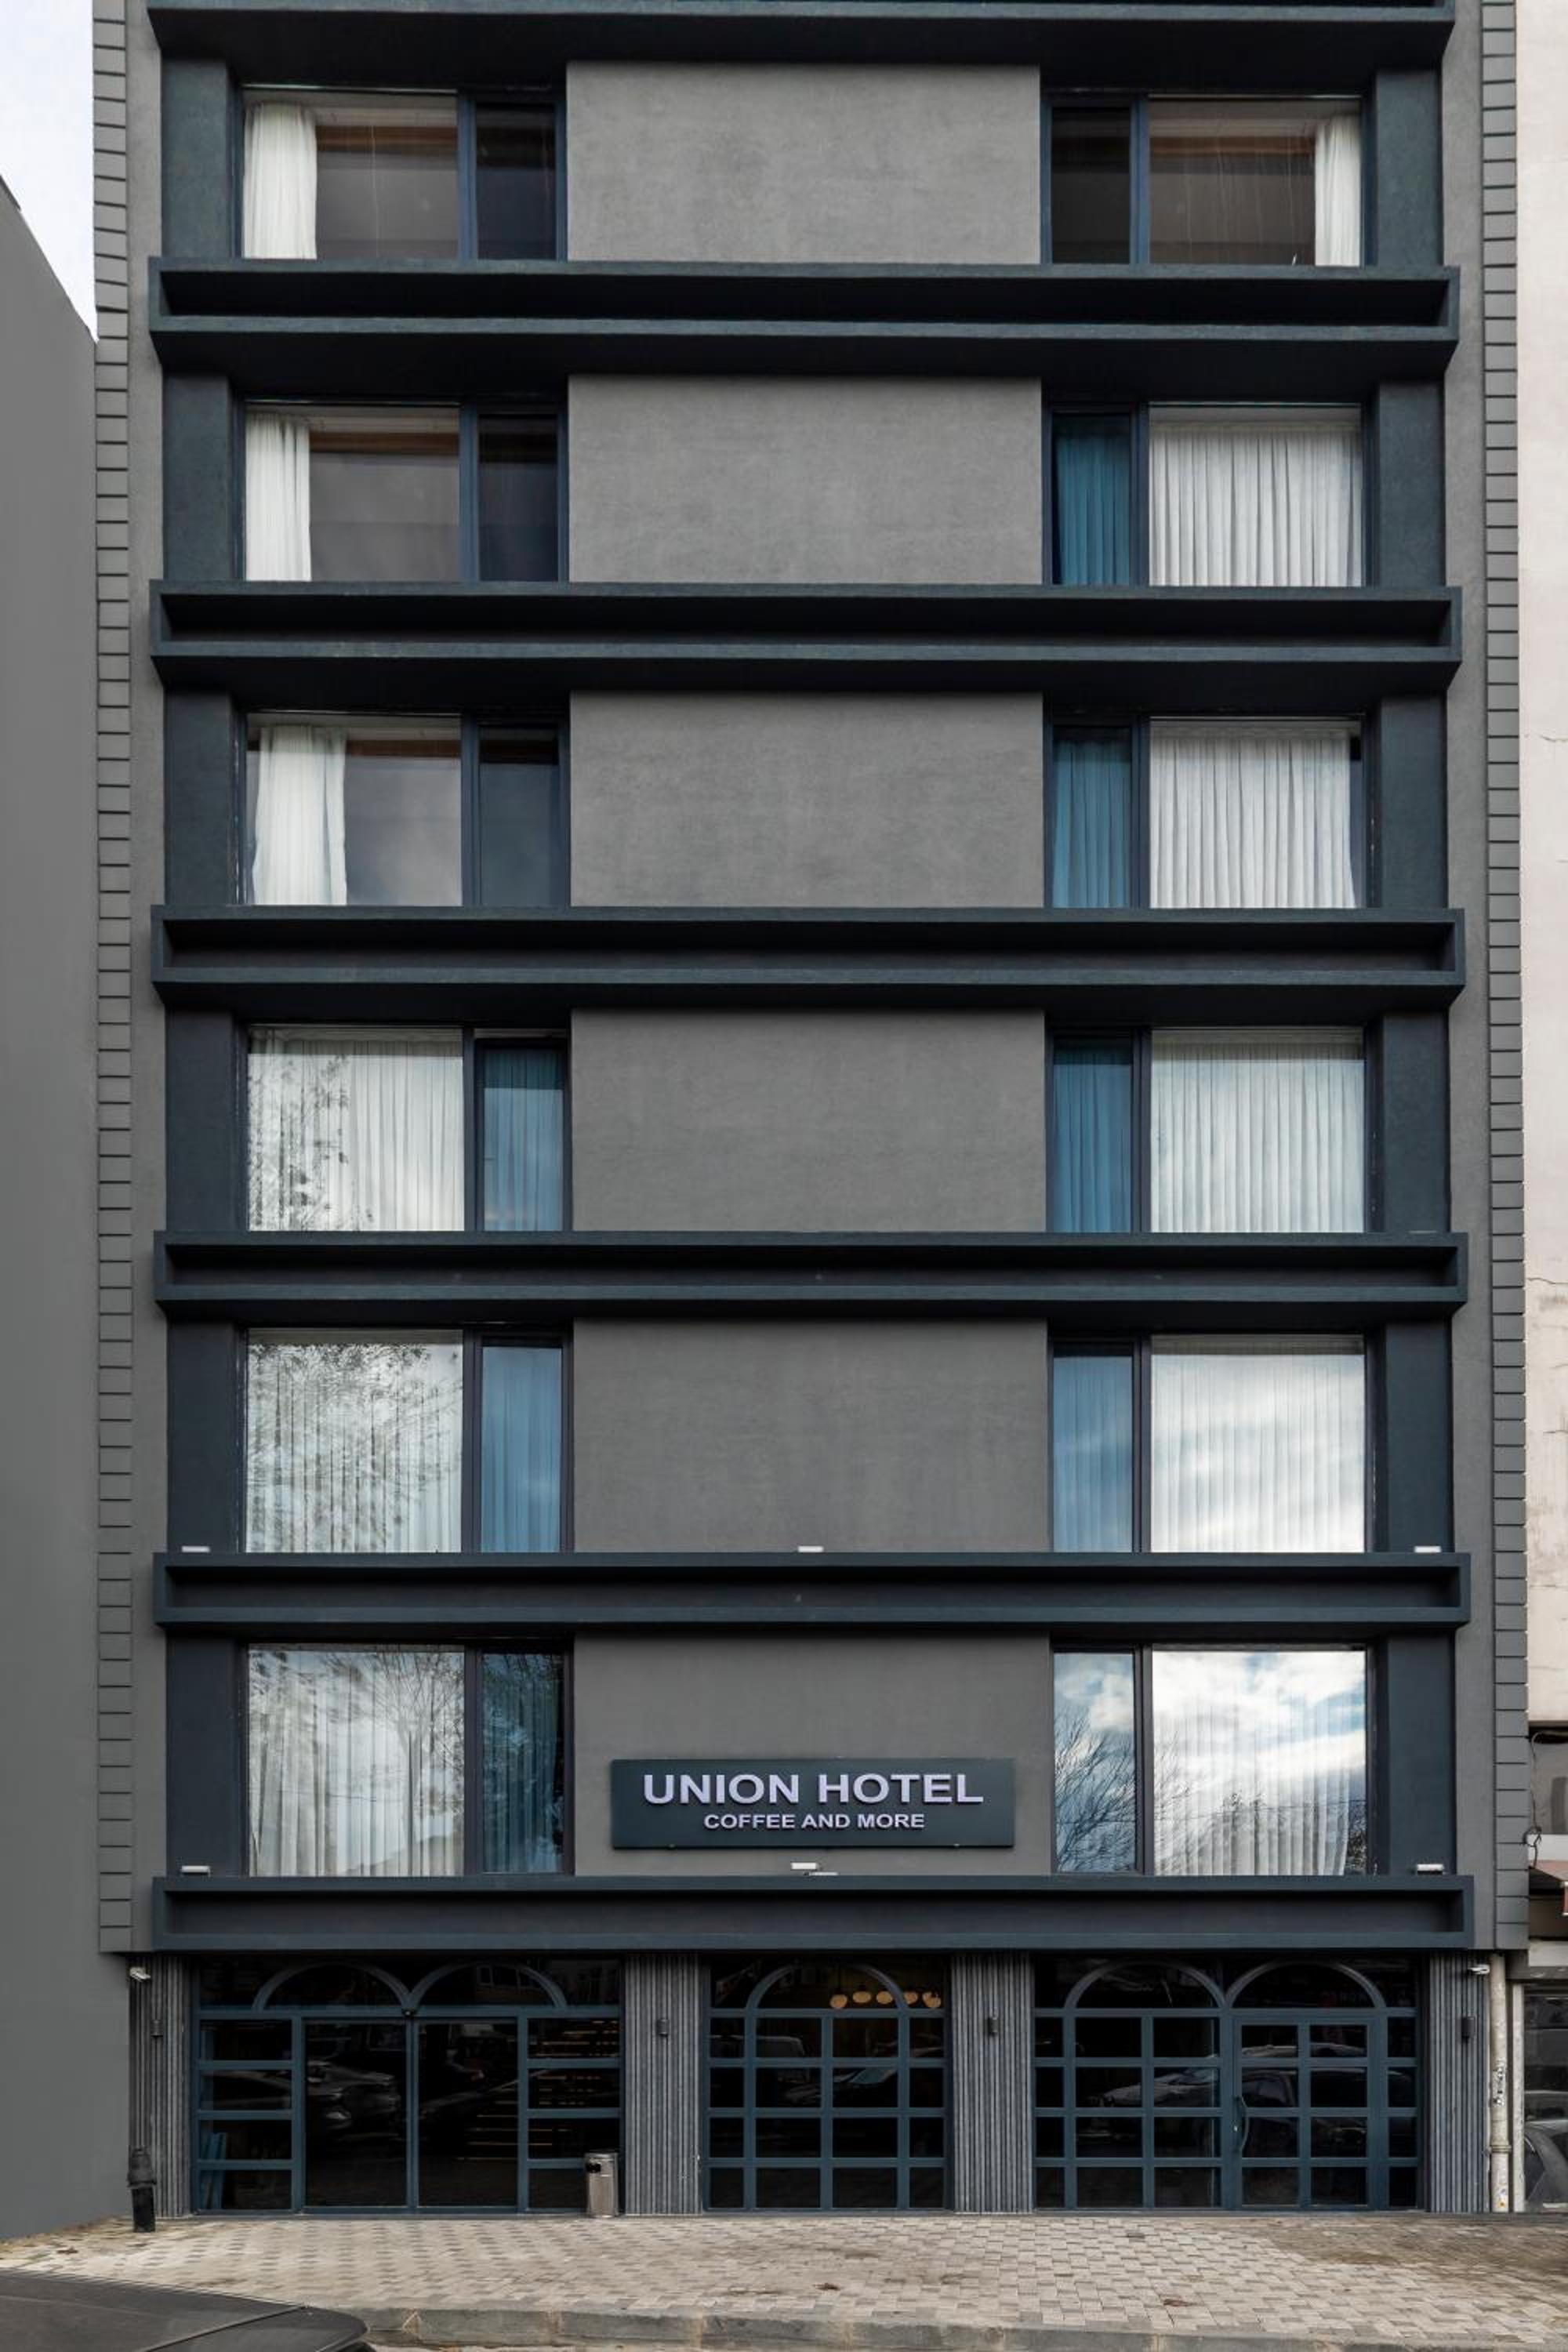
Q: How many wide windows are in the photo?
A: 12